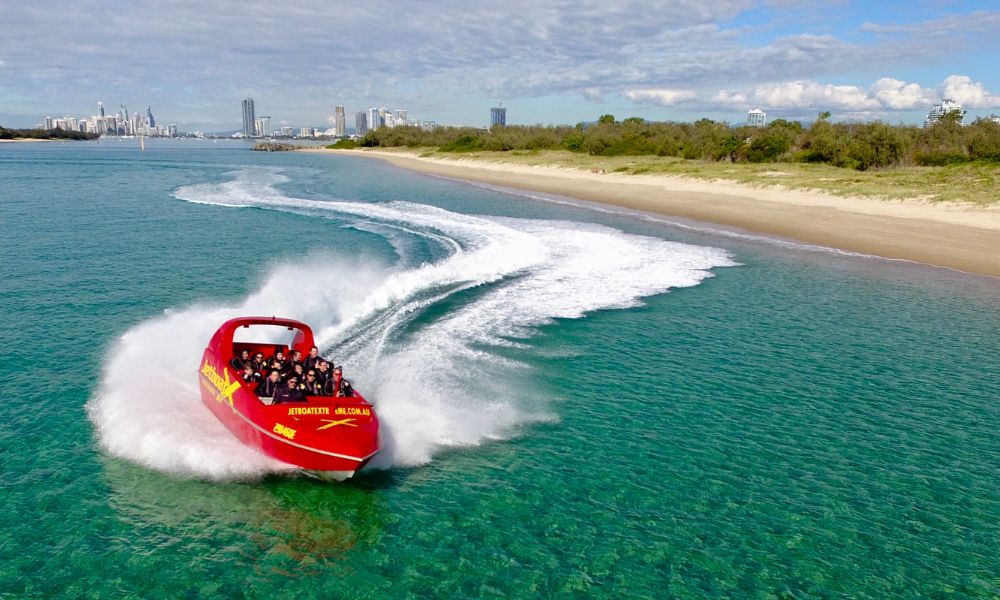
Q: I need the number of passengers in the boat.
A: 13